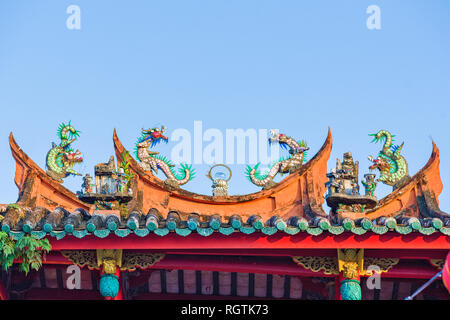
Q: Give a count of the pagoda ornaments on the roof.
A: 2